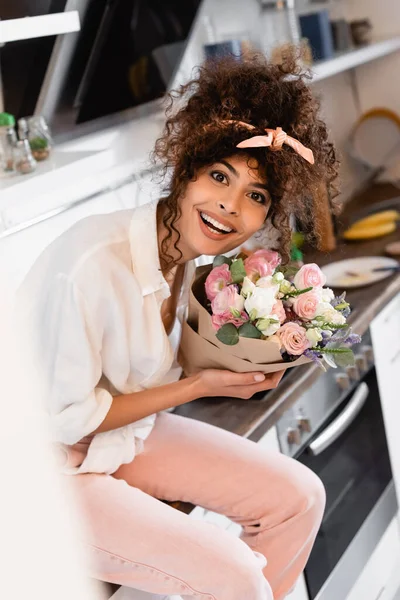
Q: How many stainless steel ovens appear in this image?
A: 1